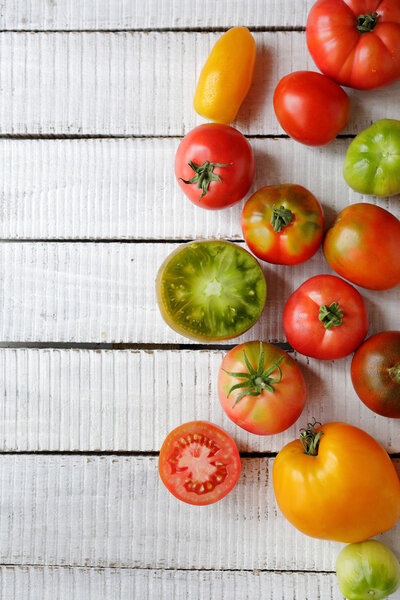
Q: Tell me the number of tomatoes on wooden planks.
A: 14